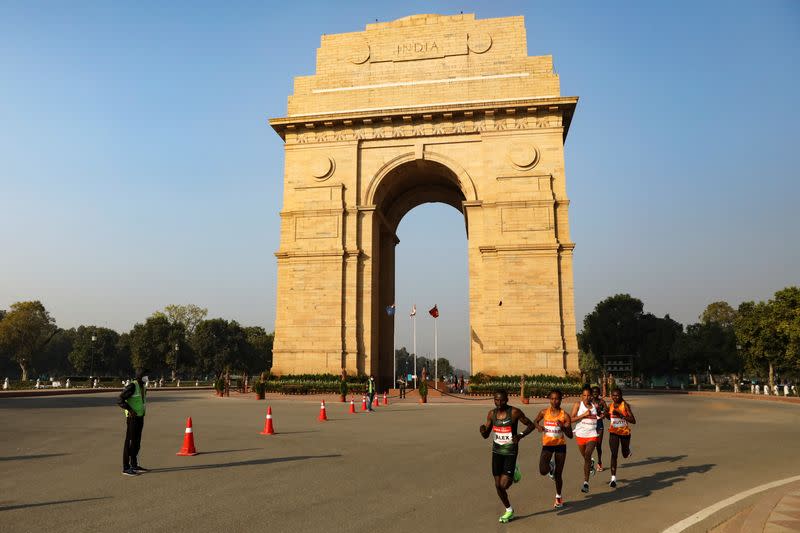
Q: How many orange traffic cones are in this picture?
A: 7